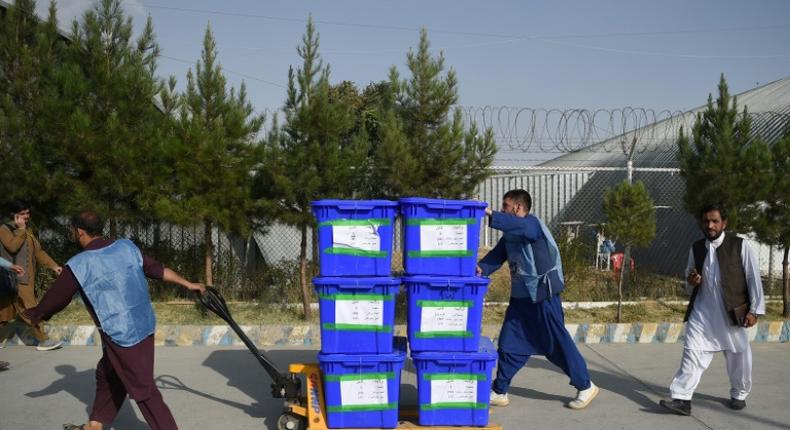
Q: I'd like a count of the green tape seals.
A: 12